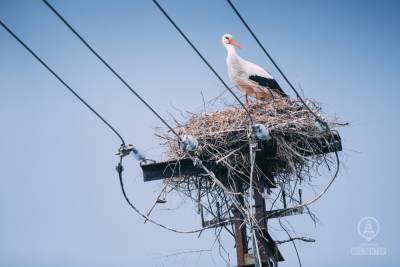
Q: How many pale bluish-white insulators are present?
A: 4